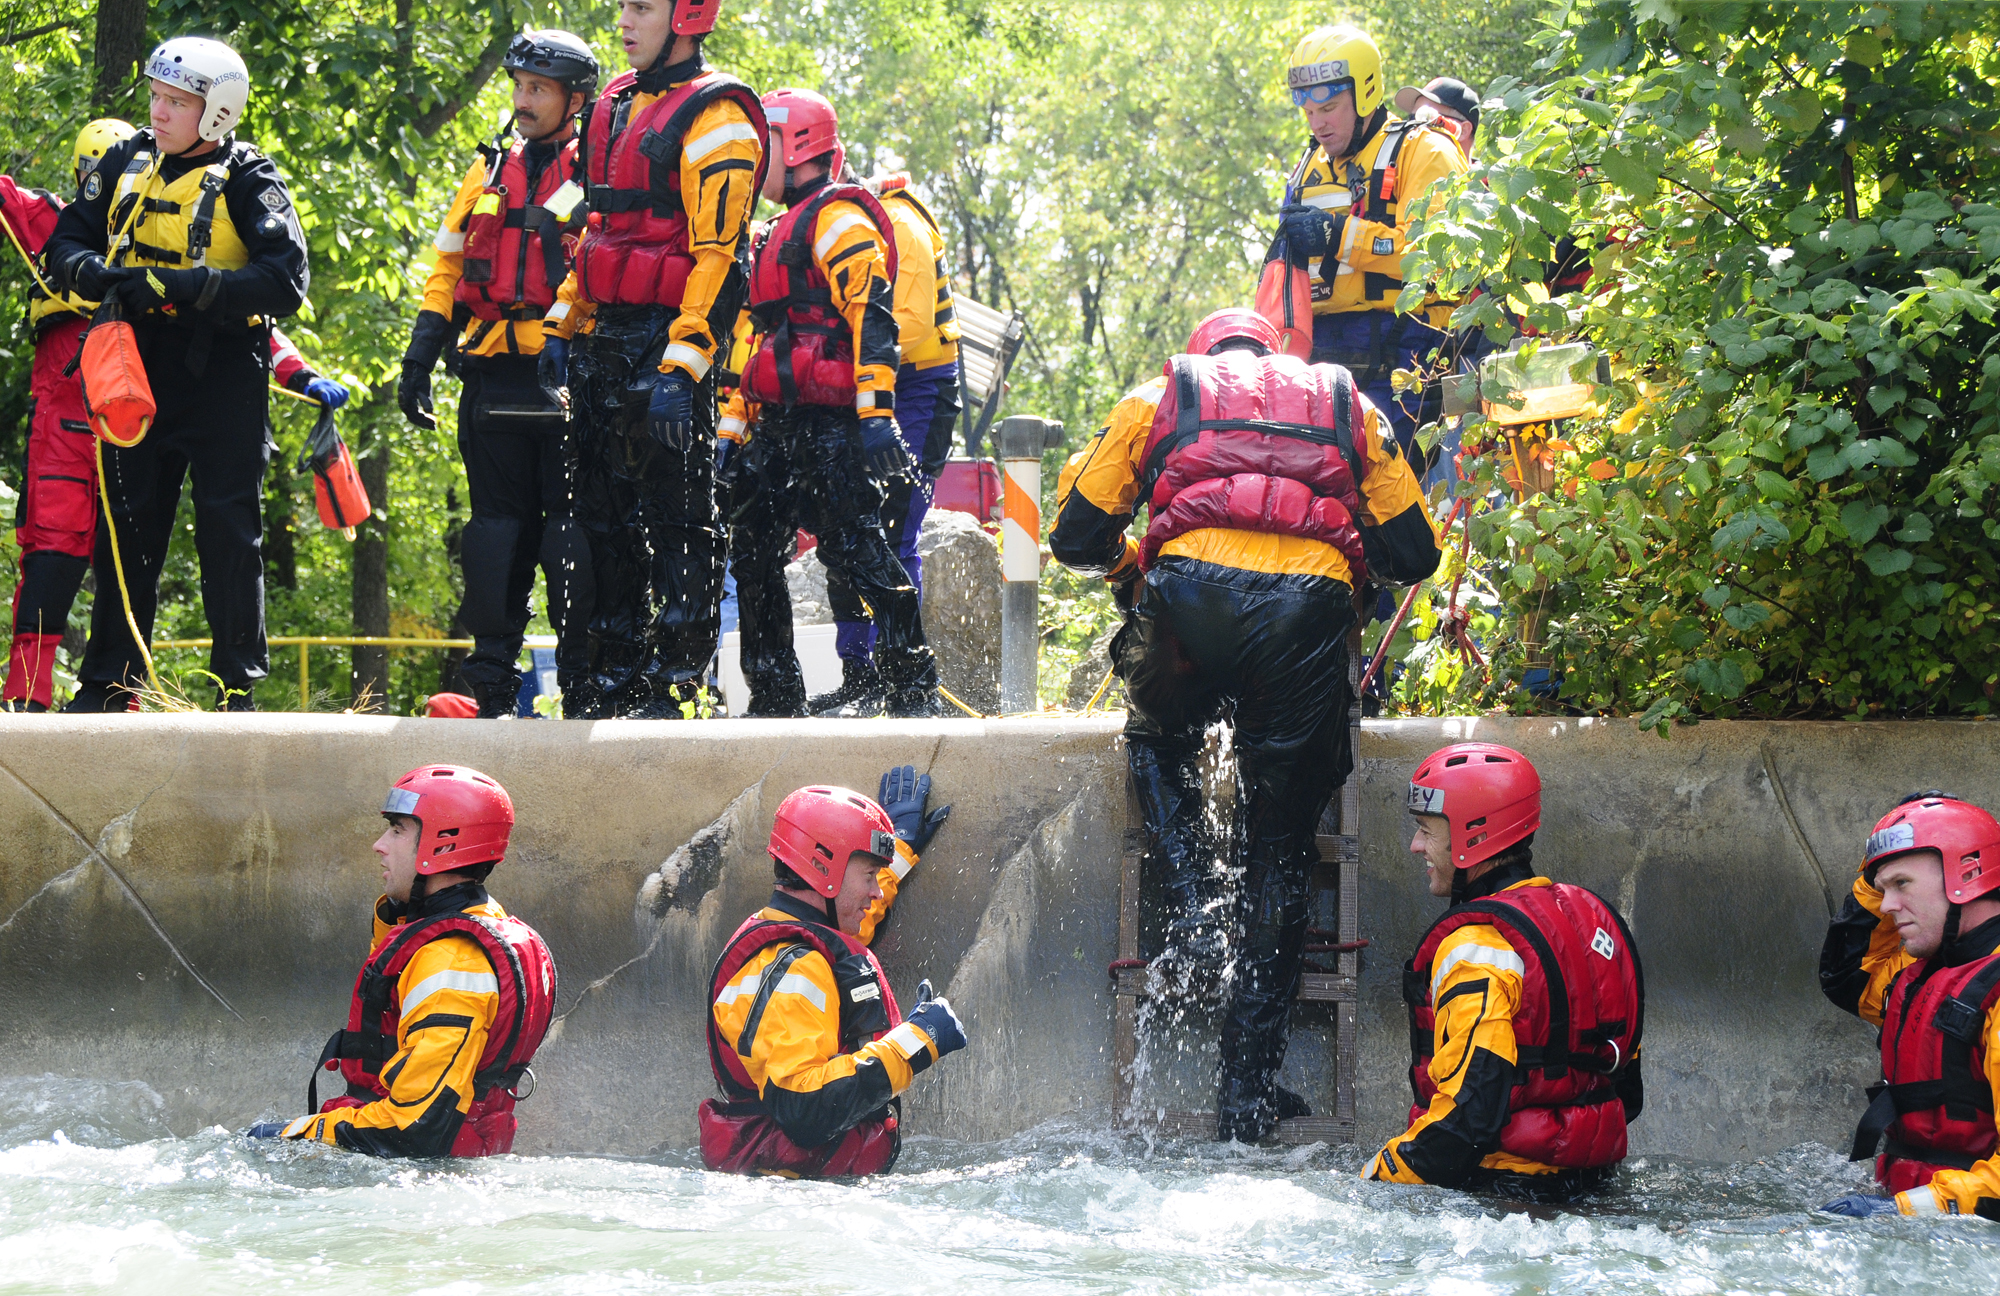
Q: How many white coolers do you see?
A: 1